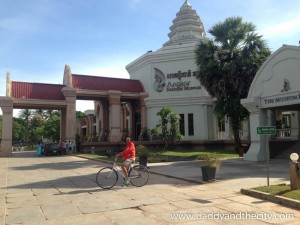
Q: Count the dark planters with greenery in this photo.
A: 2